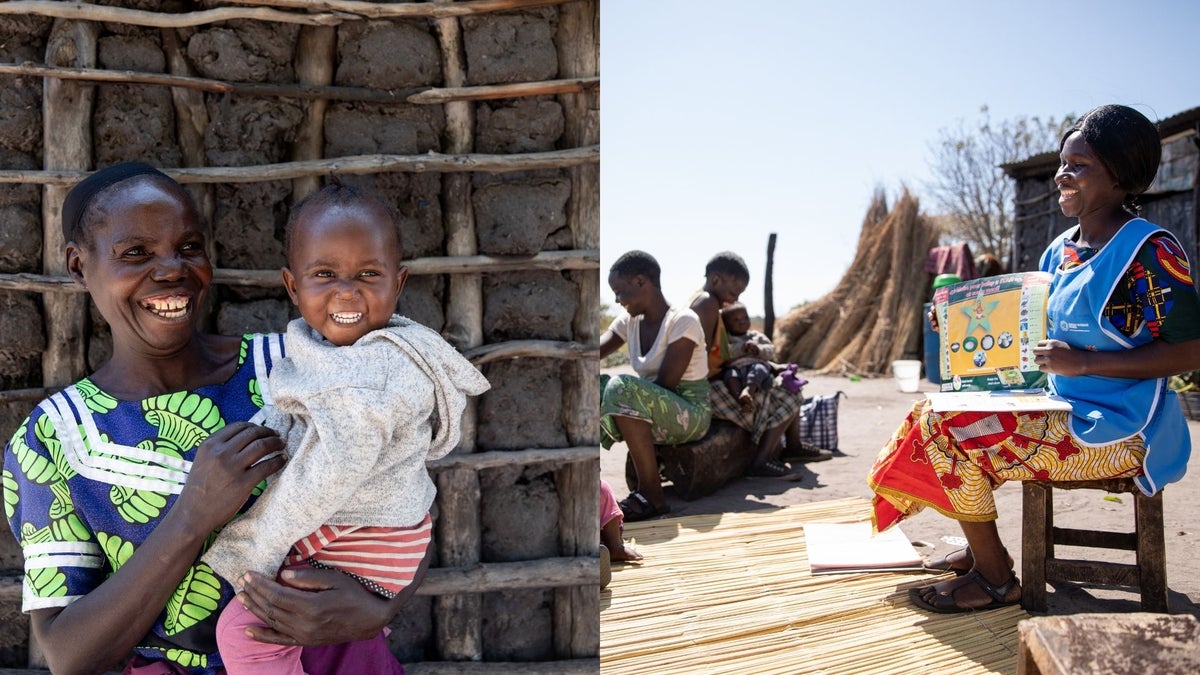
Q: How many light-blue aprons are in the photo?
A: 1